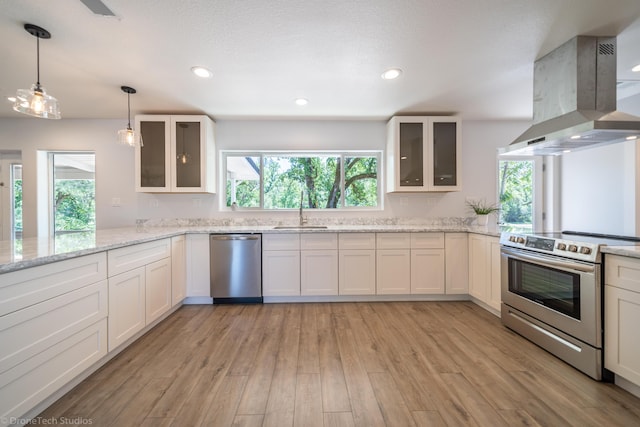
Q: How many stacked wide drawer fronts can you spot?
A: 3